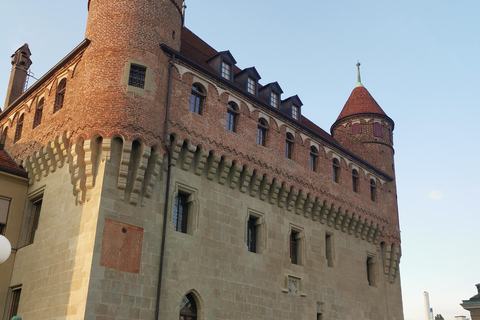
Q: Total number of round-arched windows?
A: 12